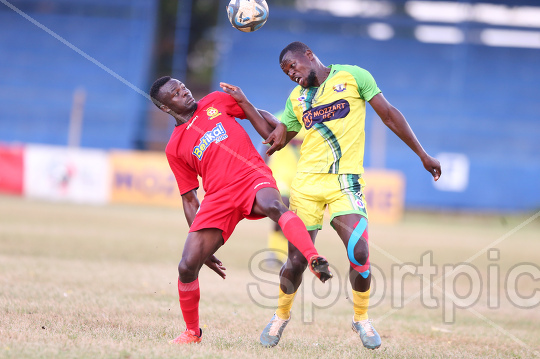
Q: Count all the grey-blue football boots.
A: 2